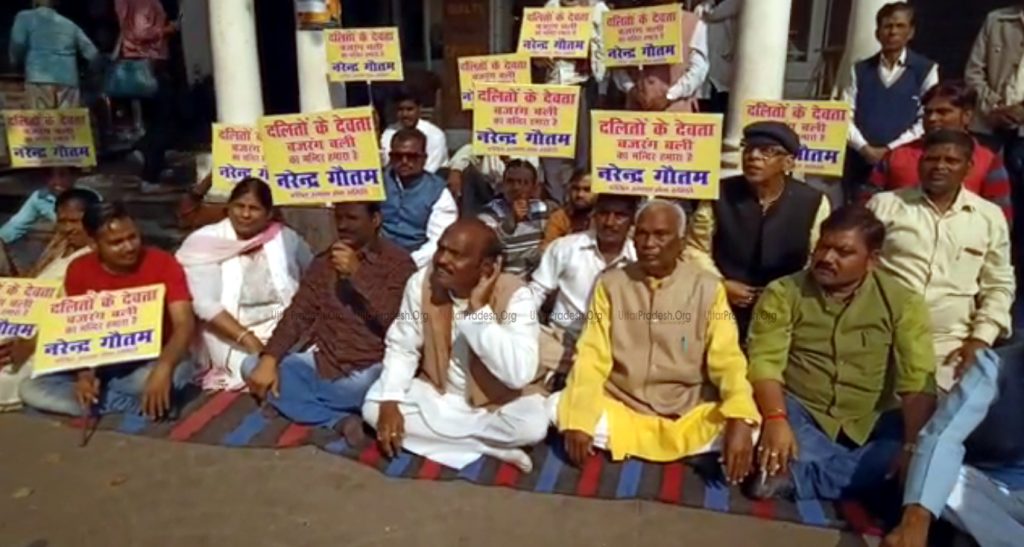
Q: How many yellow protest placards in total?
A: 12